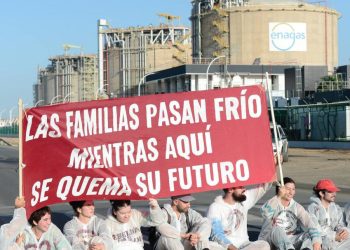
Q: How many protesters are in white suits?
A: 7